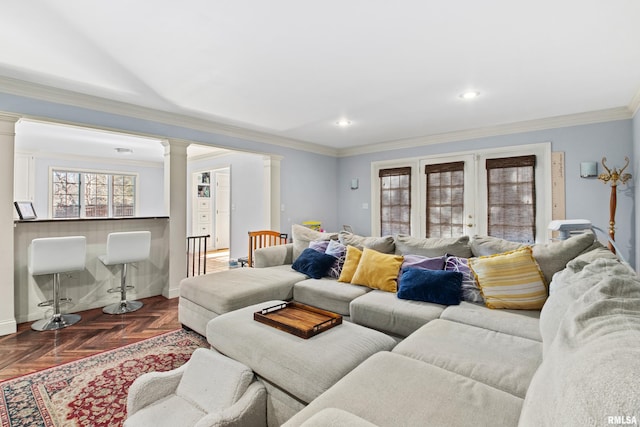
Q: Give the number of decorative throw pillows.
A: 9